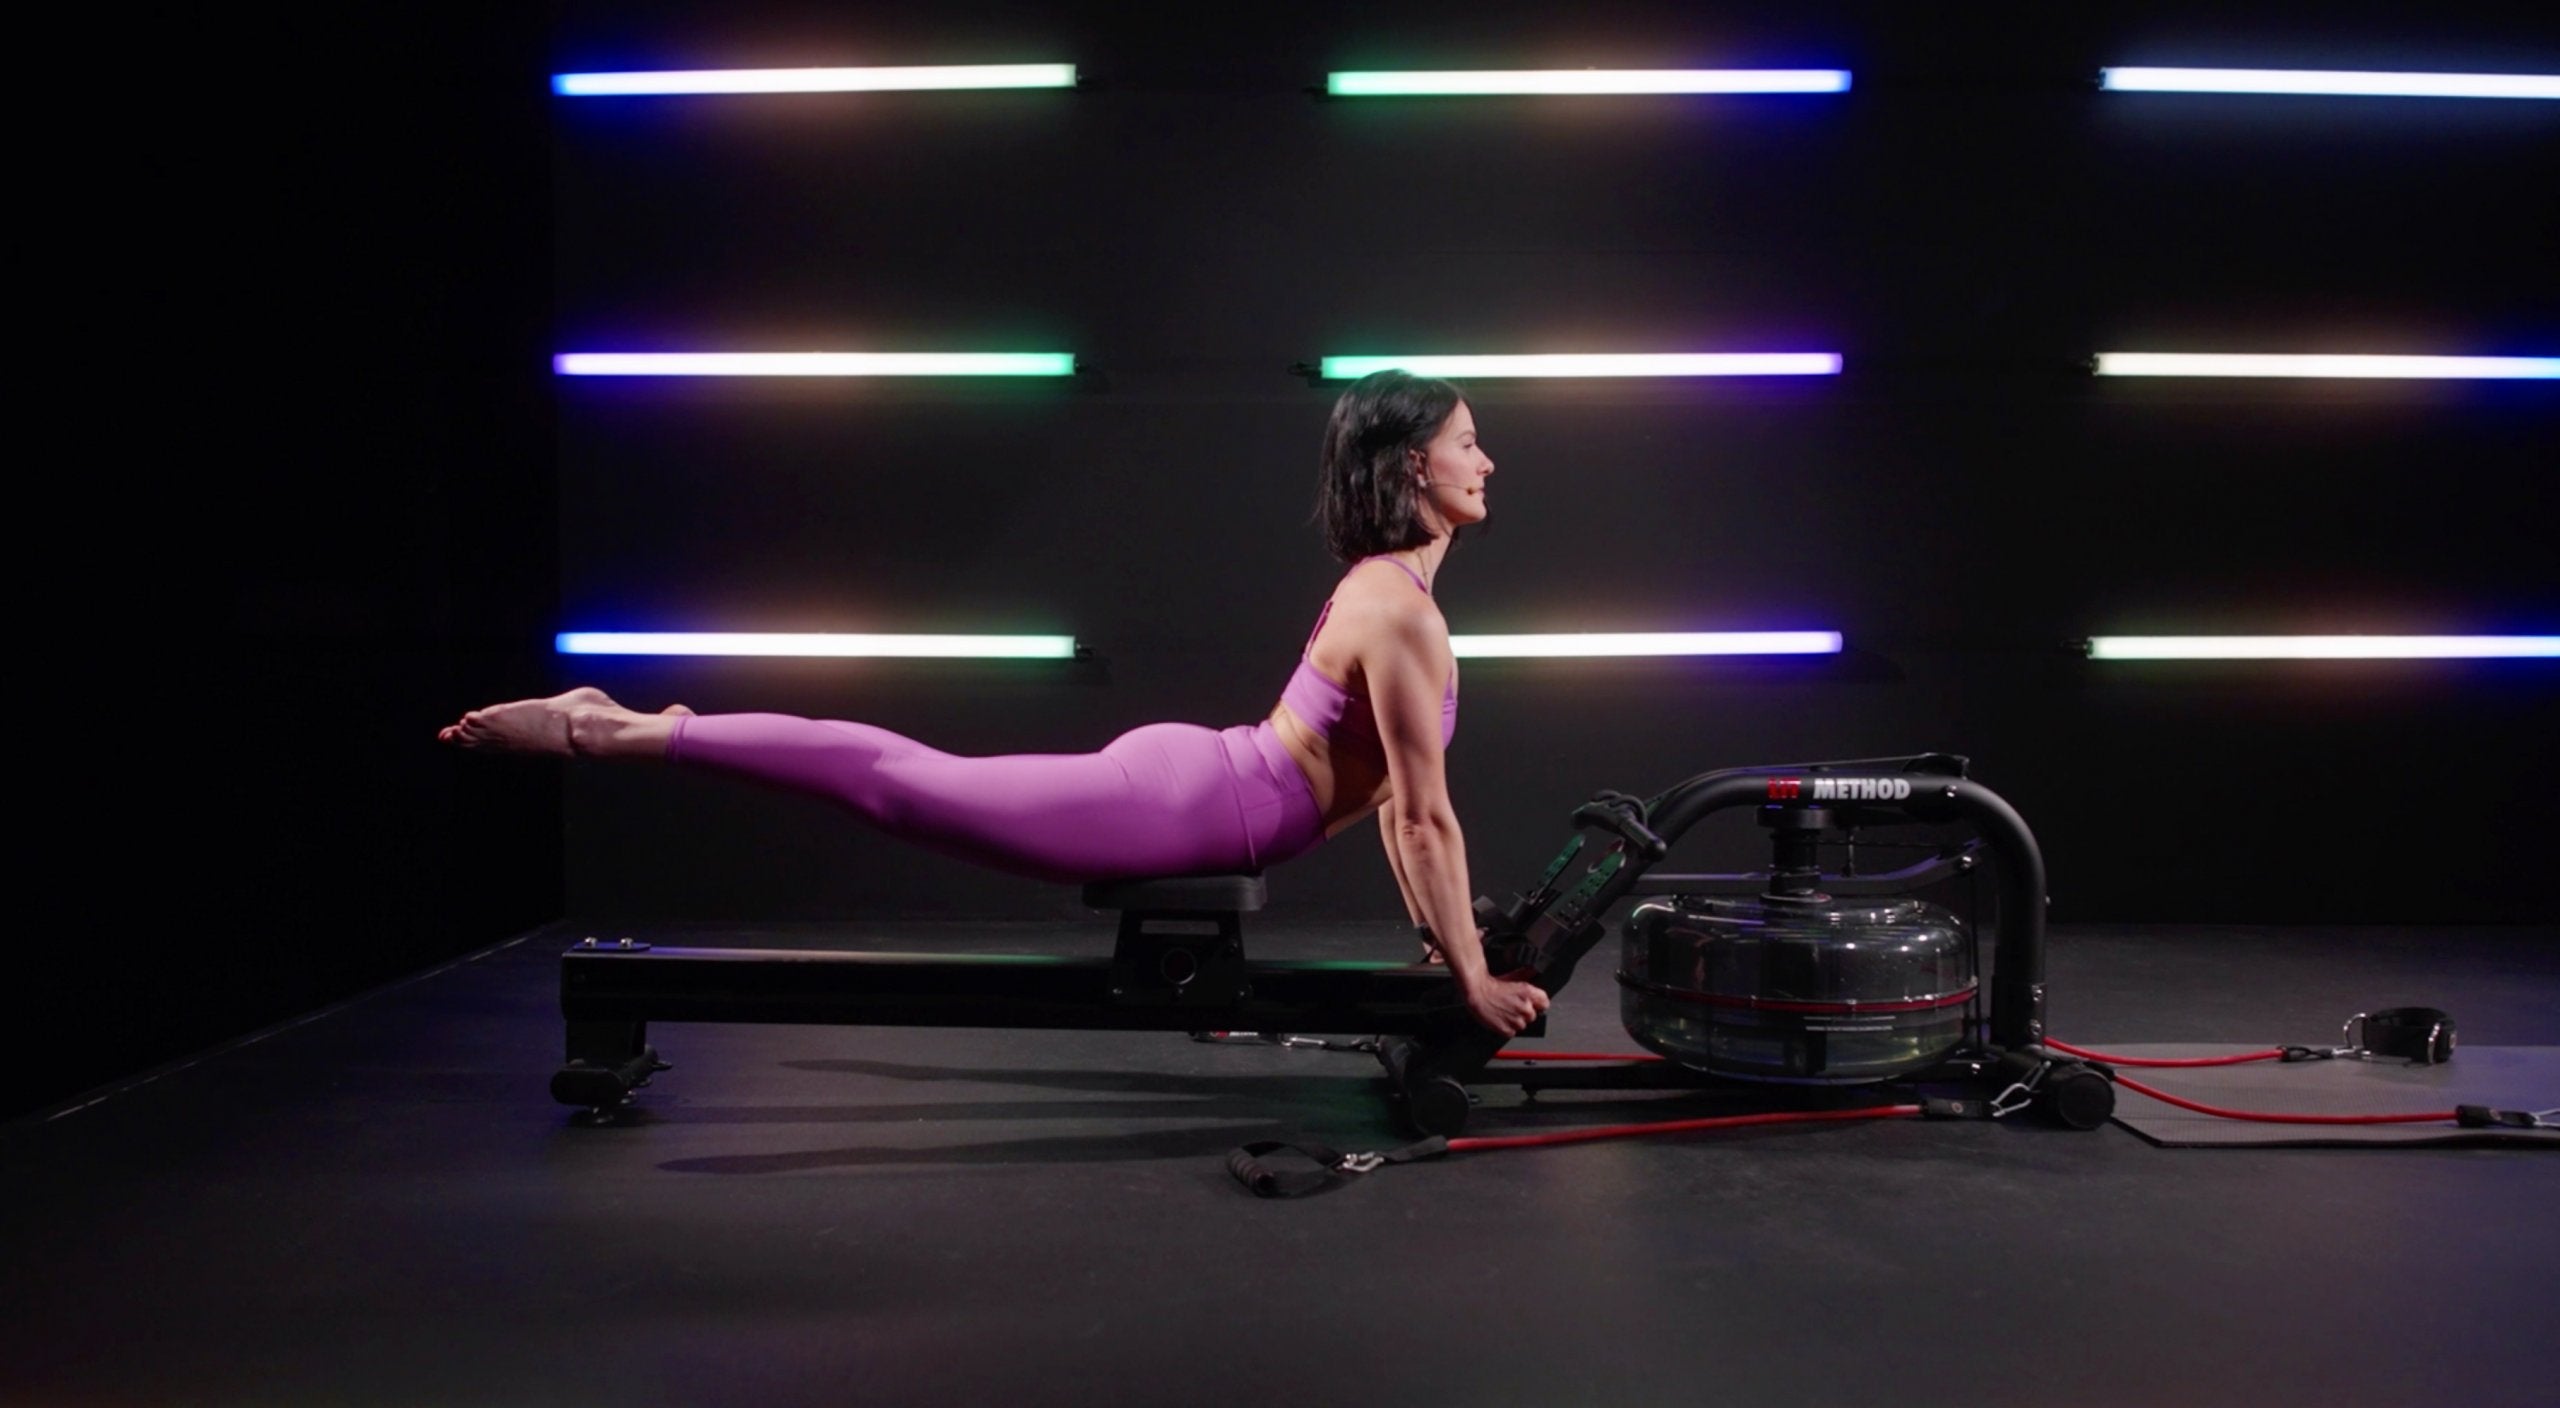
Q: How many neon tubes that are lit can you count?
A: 9